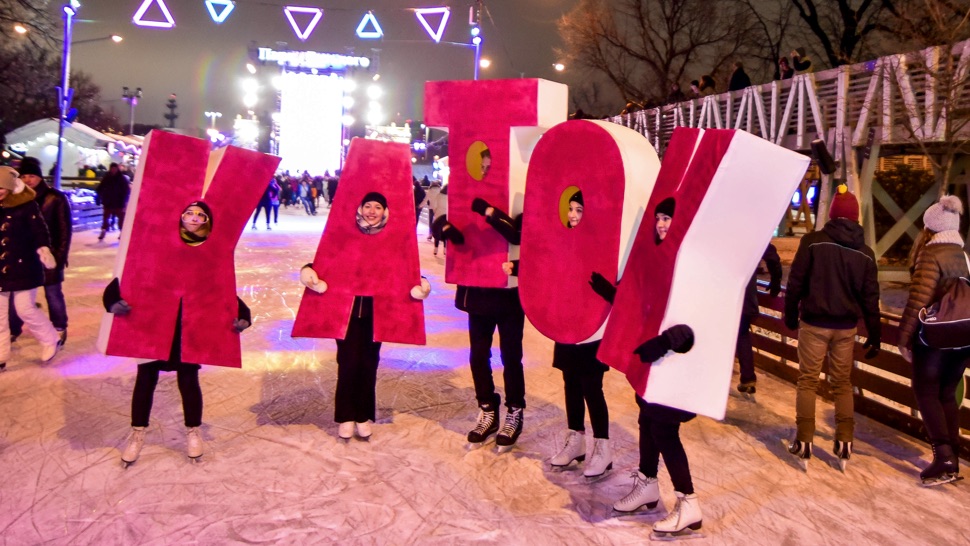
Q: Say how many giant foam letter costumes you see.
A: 5